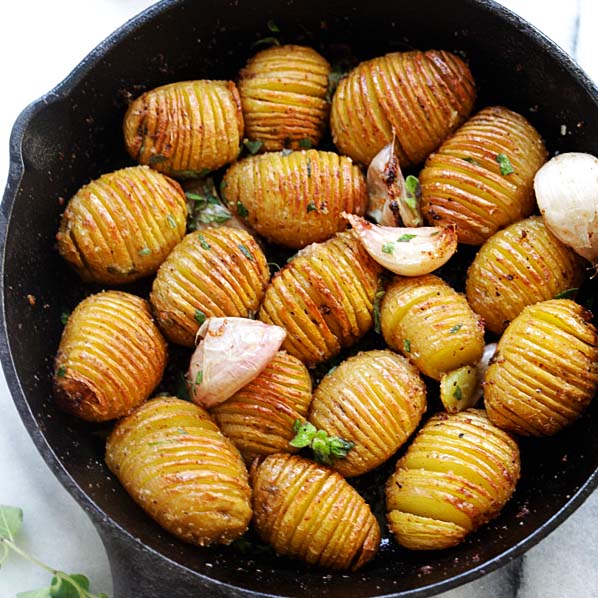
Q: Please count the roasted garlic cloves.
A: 4